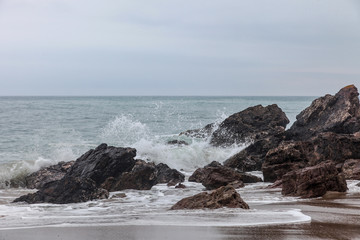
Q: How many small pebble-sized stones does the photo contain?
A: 0